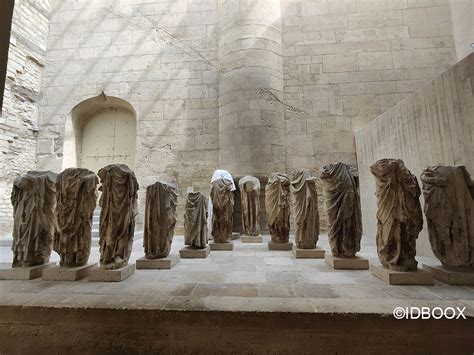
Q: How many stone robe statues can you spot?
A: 12